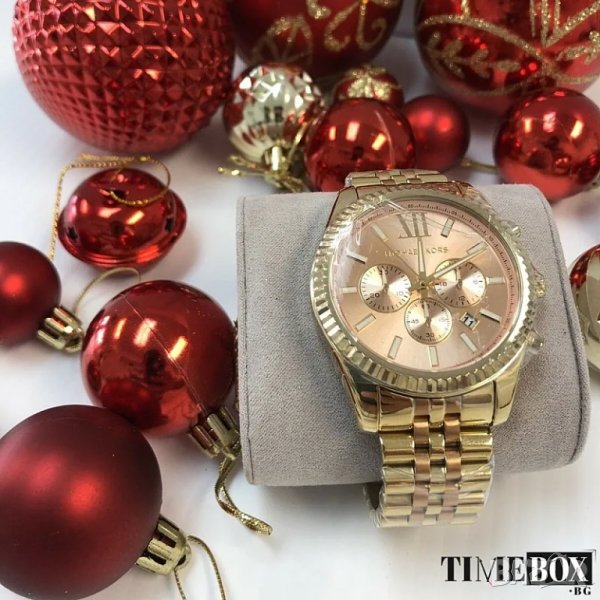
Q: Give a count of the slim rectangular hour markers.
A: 11